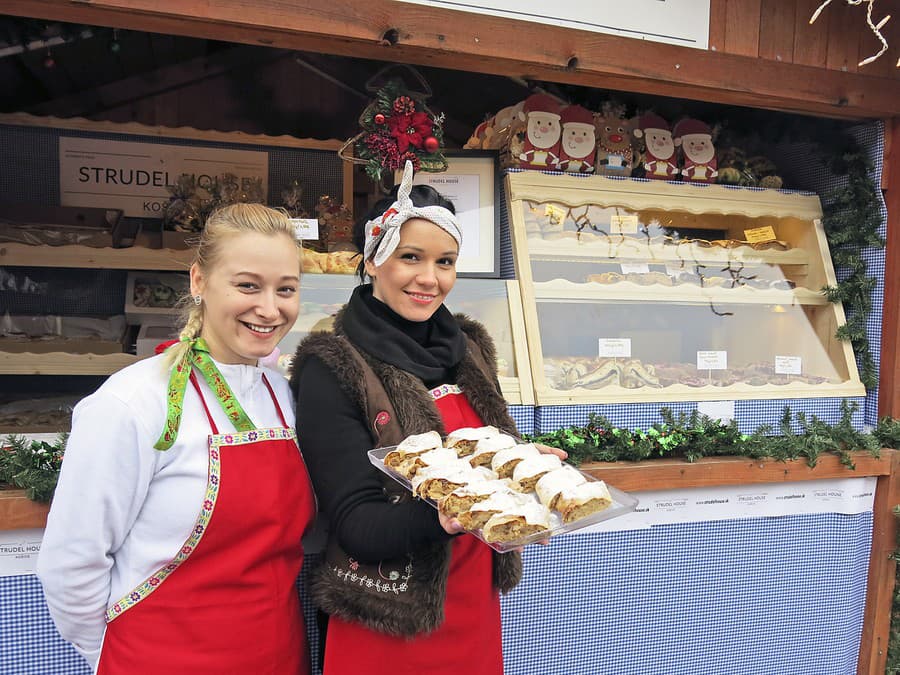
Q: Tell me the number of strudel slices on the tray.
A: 12